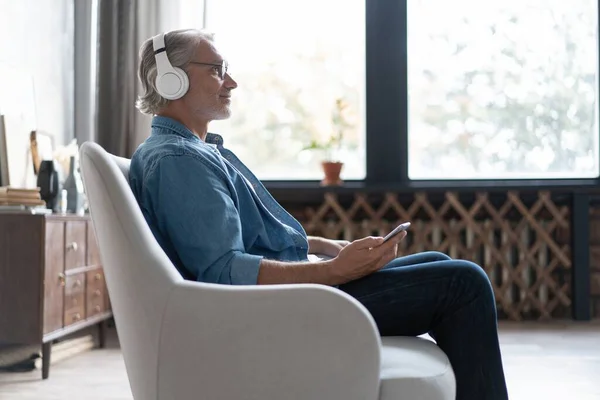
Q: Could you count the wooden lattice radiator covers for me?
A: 1